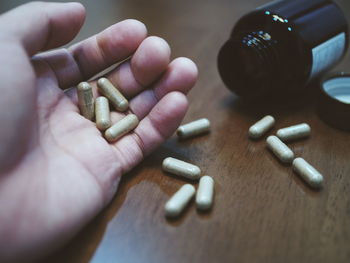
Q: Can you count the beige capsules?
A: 12